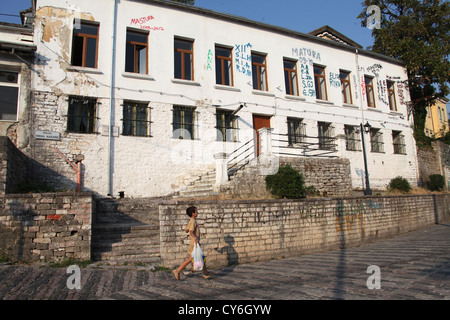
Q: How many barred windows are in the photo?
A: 9